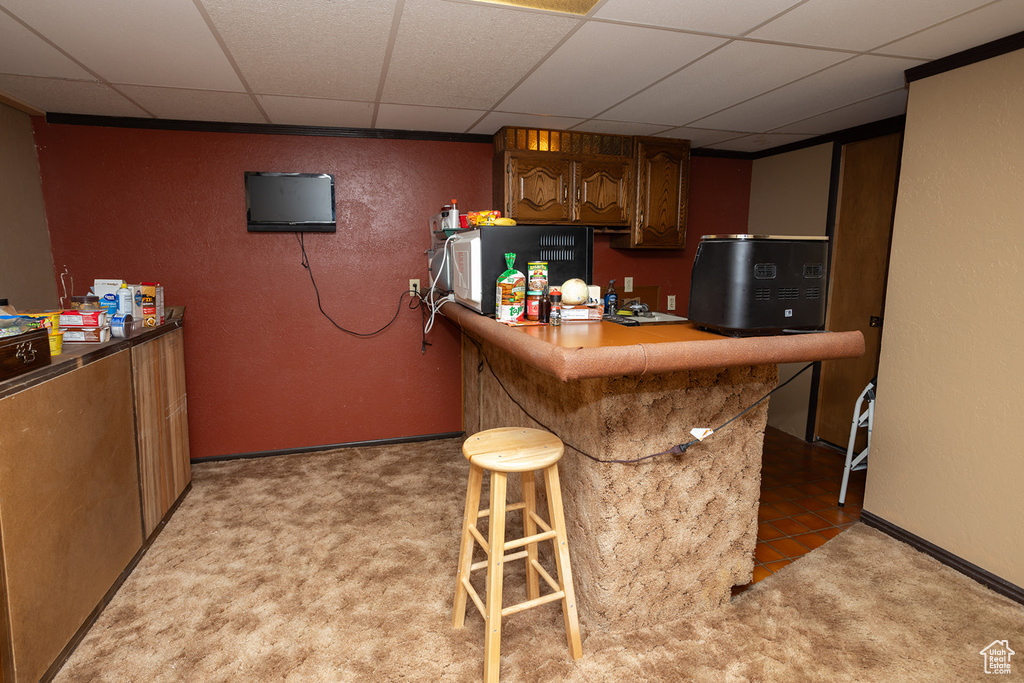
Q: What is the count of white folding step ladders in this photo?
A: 1